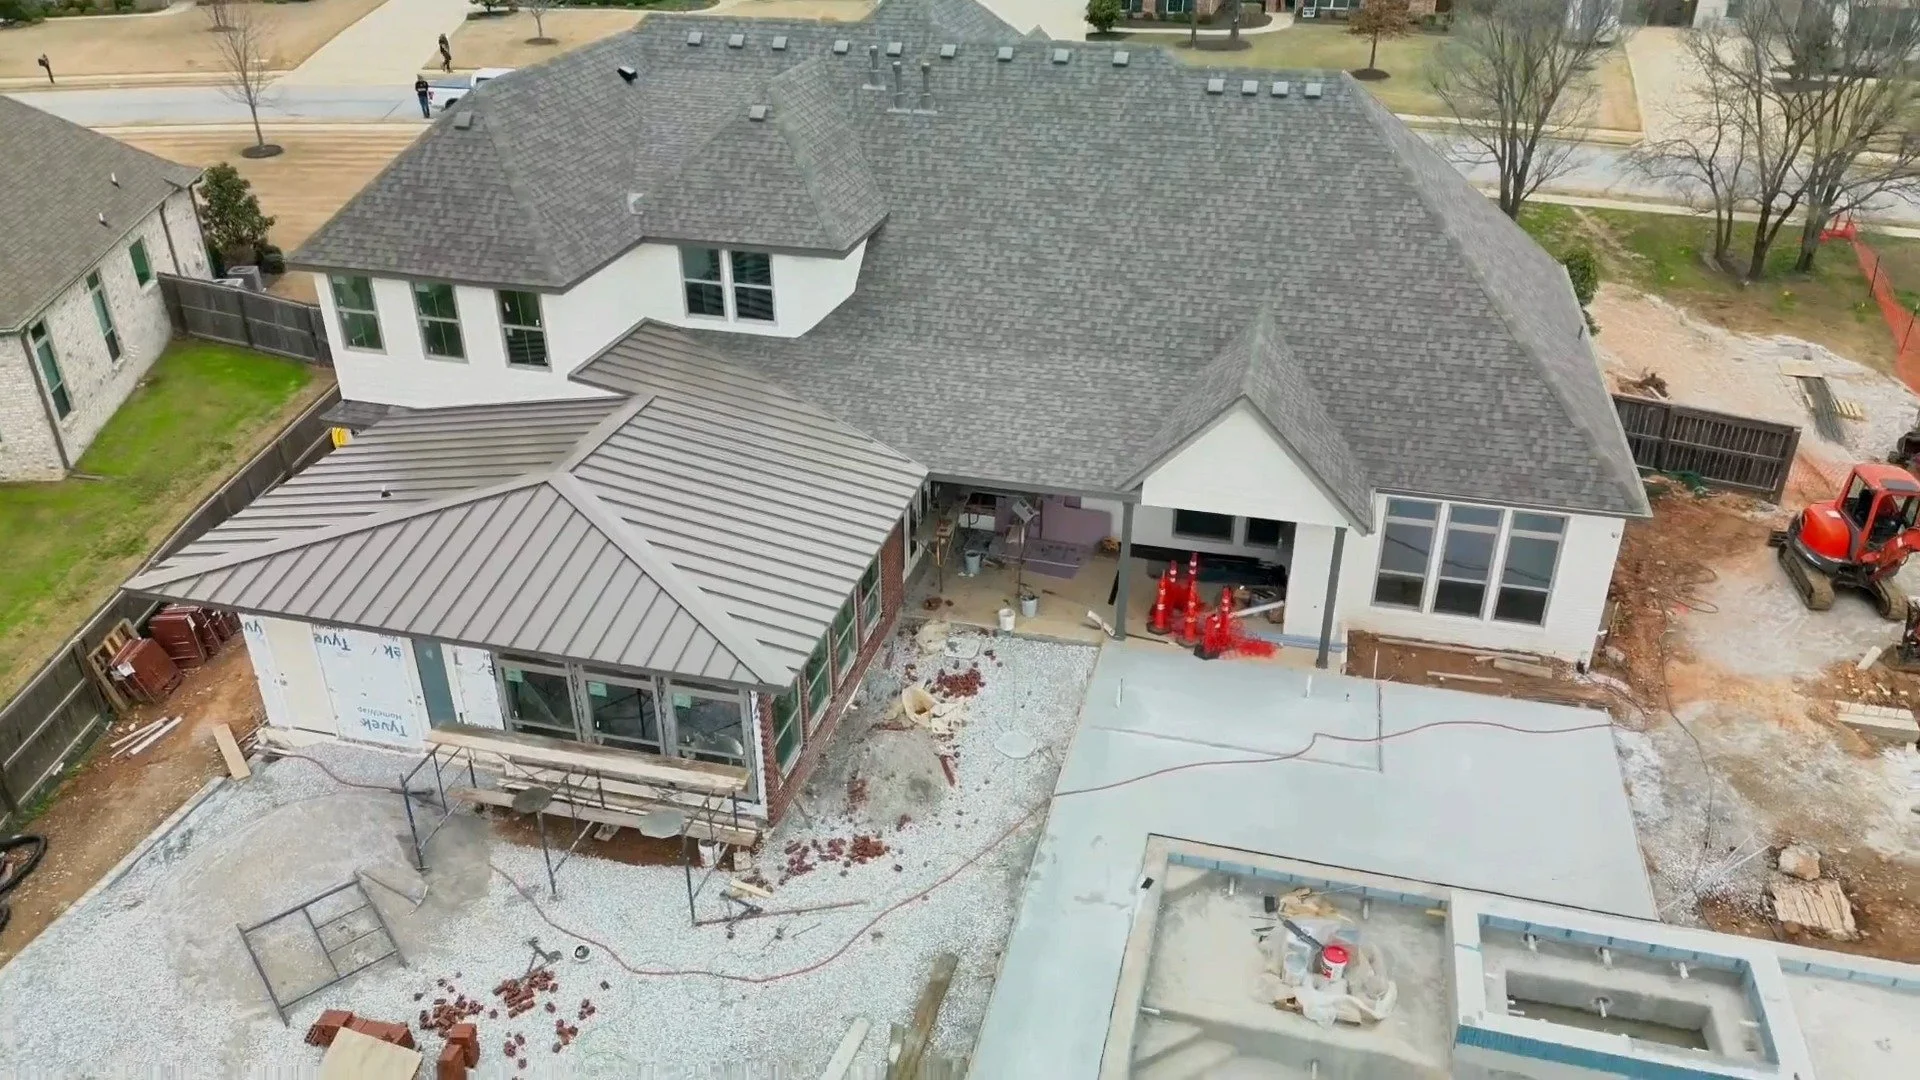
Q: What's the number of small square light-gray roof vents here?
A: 15